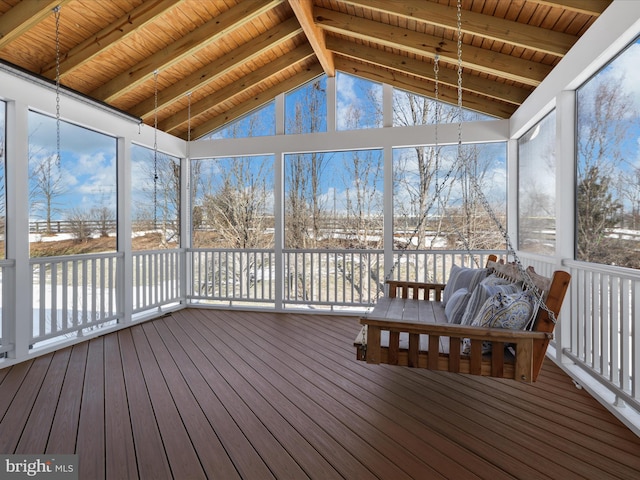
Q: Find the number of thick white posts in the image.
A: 7